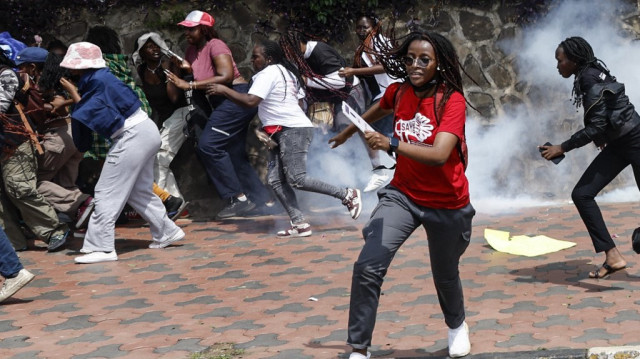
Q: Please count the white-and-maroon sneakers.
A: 2